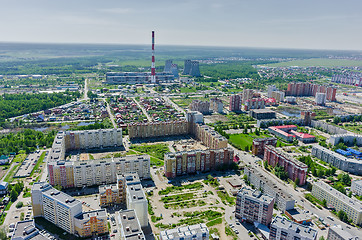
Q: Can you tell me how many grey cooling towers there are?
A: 4